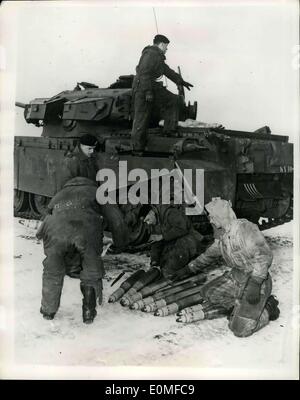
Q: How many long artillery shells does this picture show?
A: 8